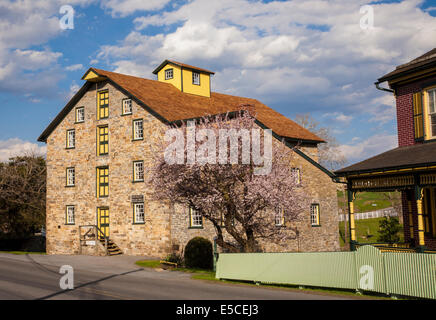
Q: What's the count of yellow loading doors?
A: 4